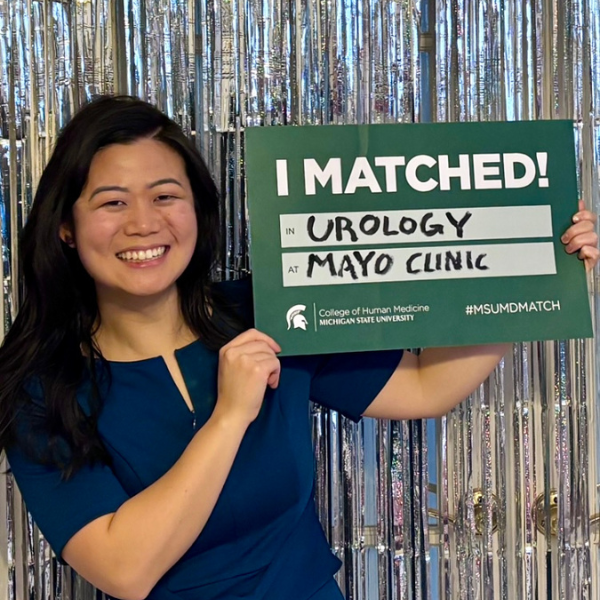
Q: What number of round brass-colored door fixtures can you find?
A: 2